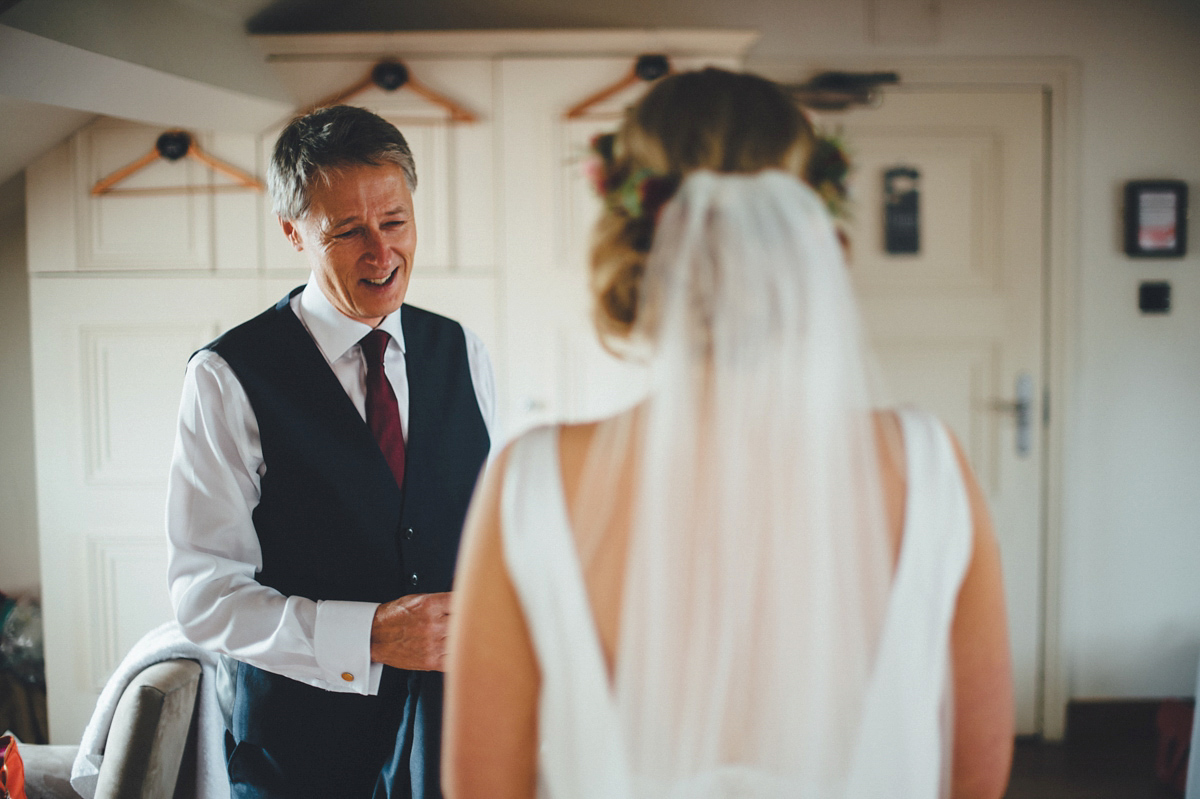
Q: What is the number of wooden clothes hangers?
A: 3